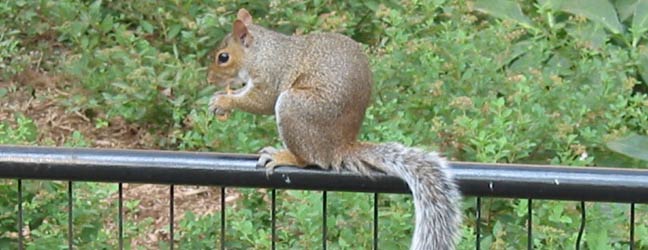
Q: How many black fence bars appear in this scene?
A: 12